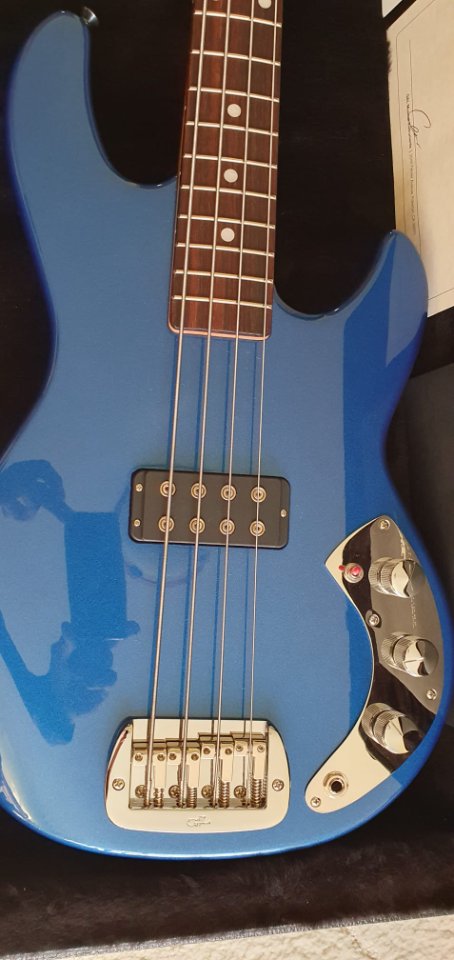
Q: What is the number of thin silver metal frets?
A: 10